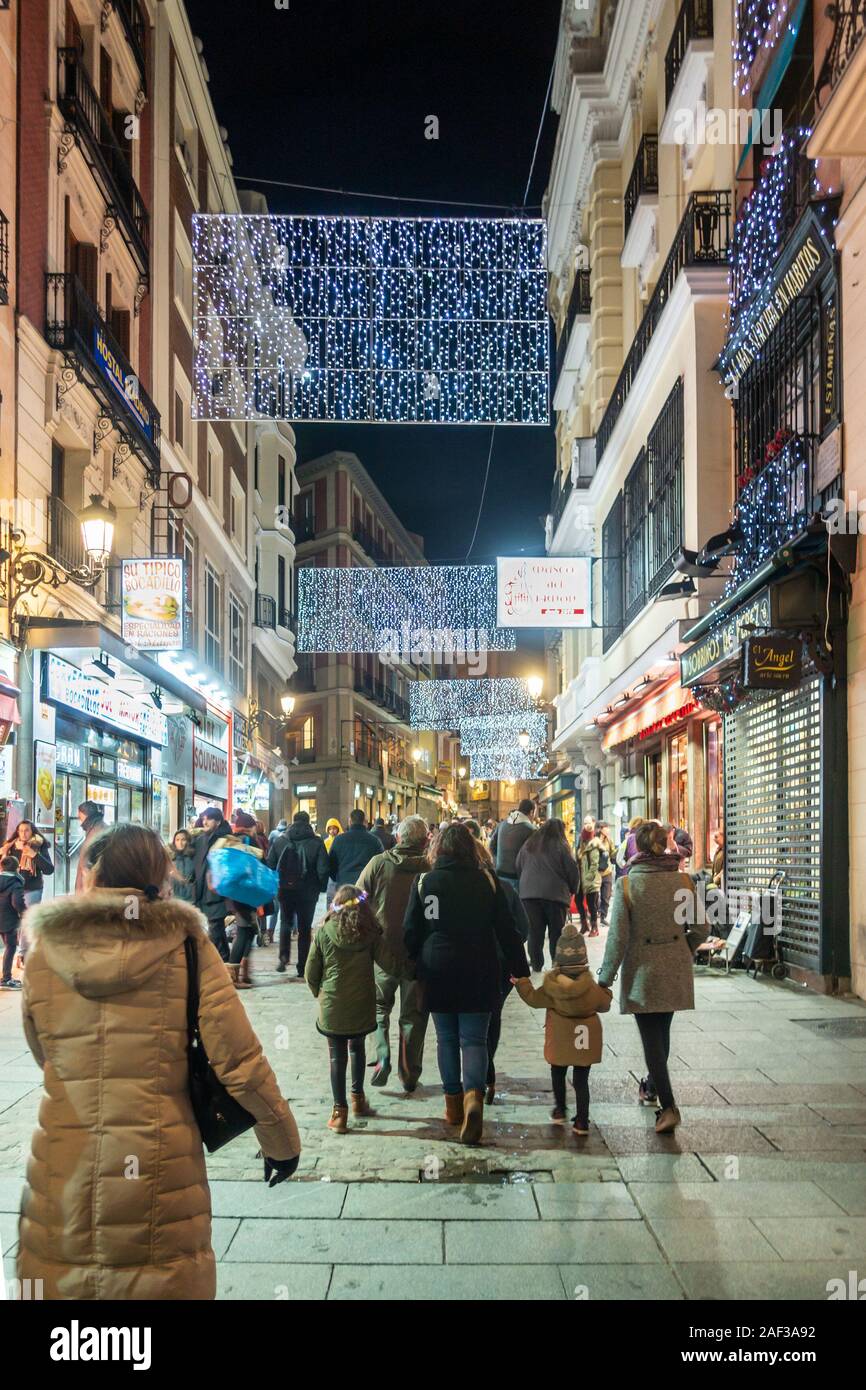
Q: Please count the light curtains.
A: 5